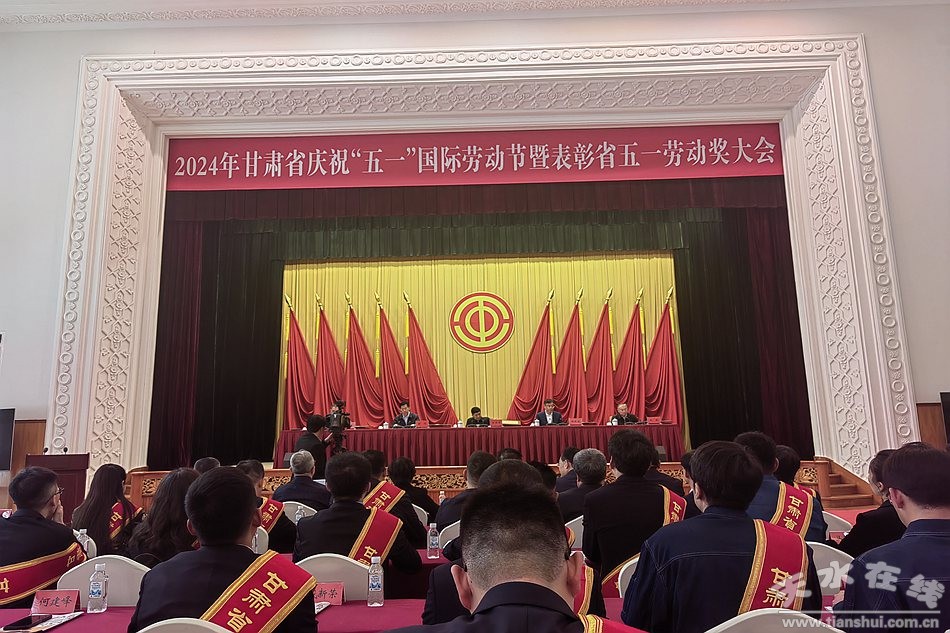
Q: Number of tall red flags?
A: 10